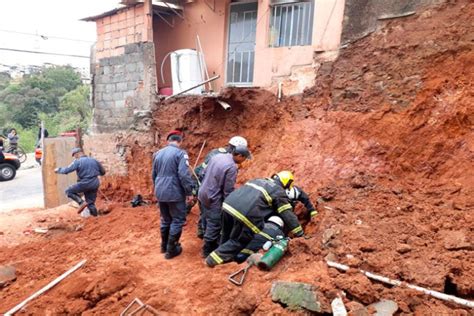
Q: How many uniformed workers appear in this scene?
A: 7